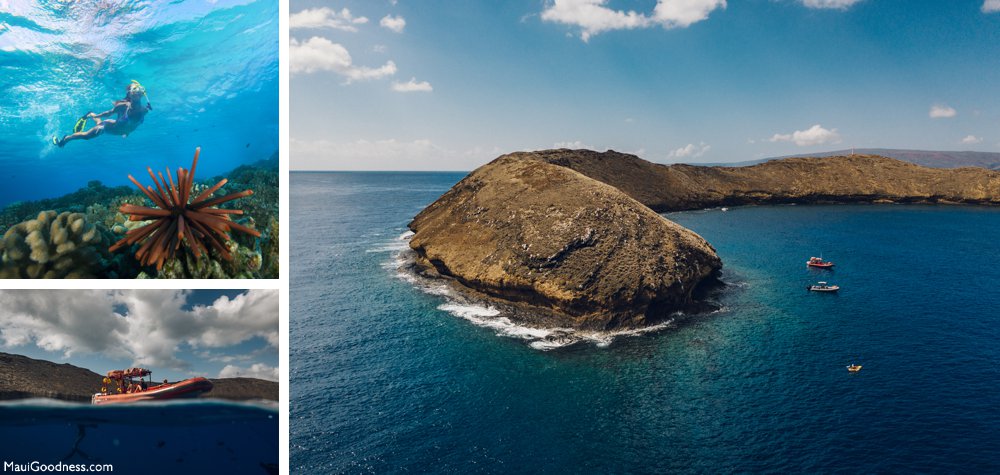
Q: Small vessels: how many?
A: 4